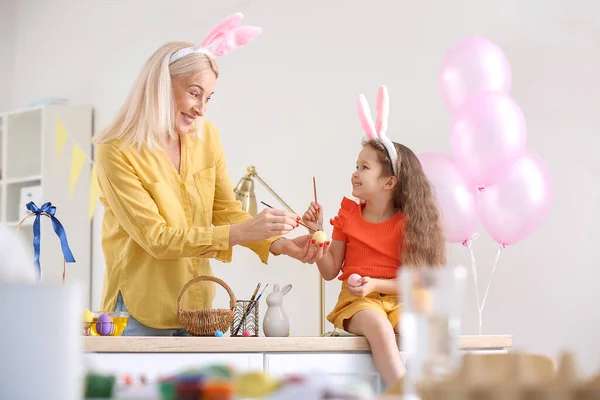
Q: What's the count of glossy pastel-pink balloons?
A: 4